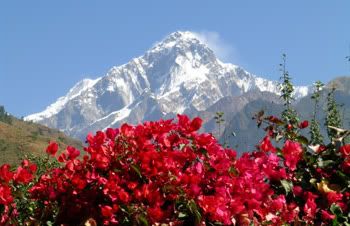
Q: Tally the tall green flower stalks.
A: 3